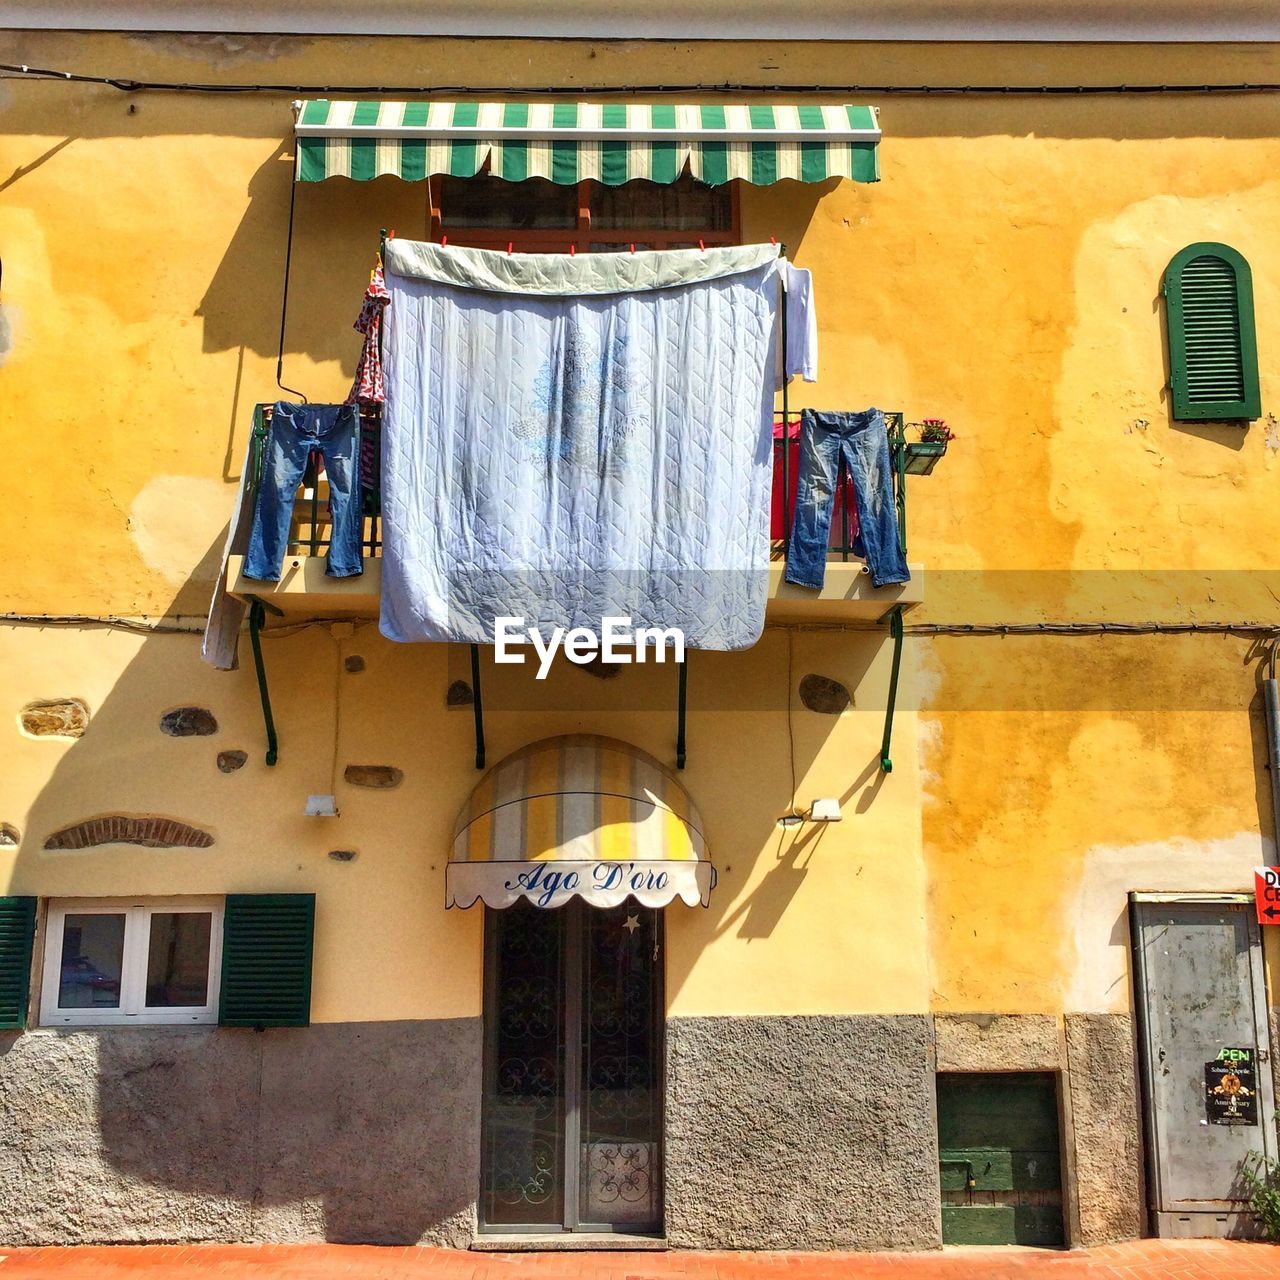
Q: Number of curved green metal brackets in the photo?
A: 4